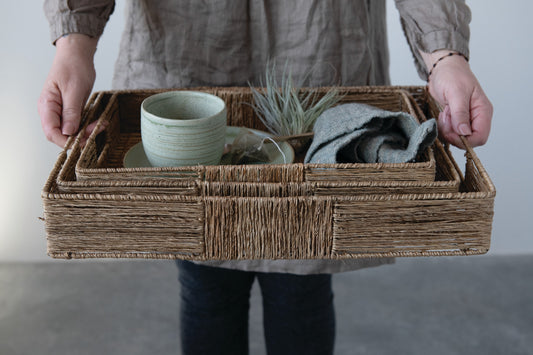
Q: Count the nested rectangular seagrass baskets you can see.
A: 3